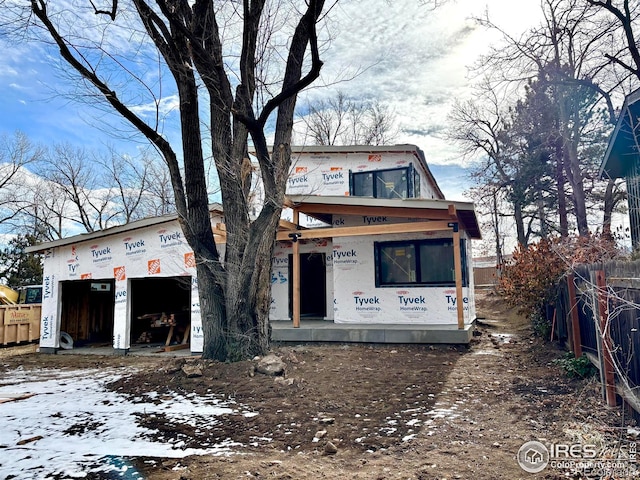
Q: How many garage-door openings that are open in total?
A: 2